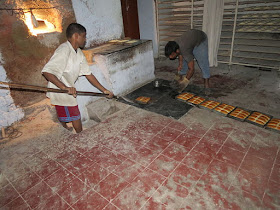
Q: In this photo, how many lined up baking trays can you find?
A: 7